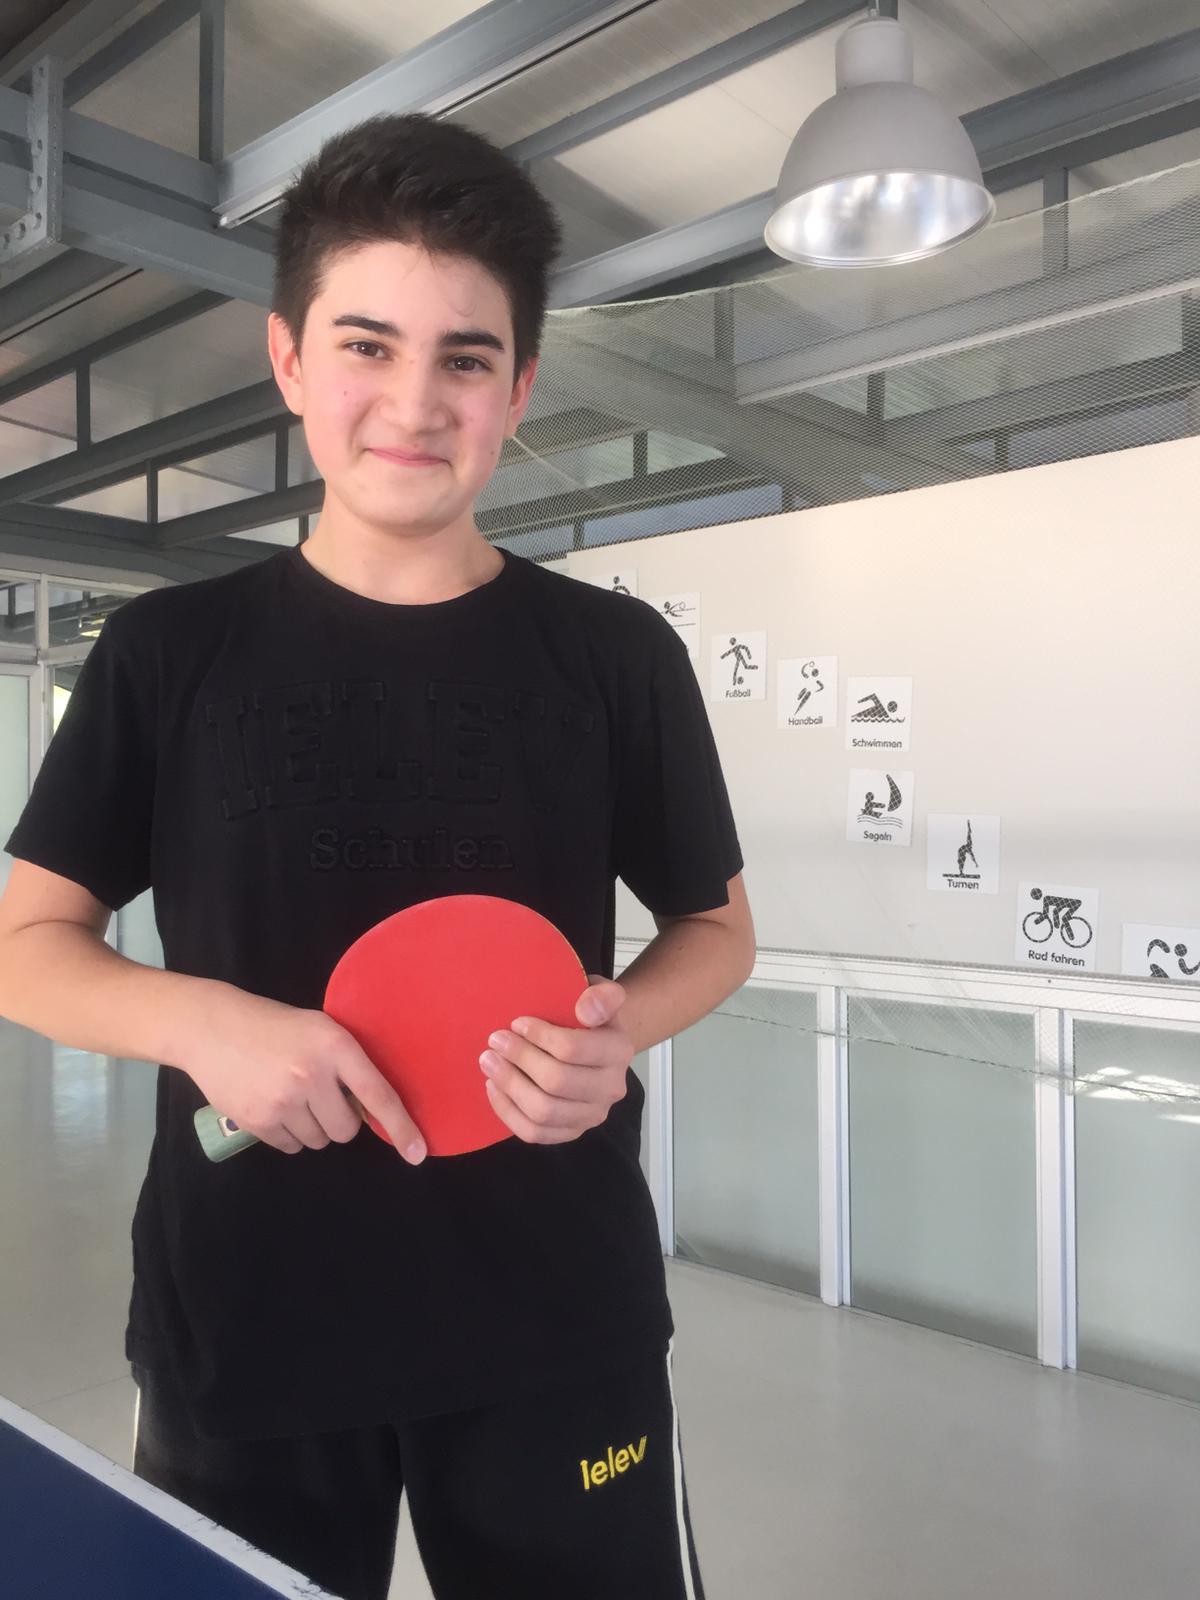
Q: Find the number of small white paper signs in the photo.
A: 9